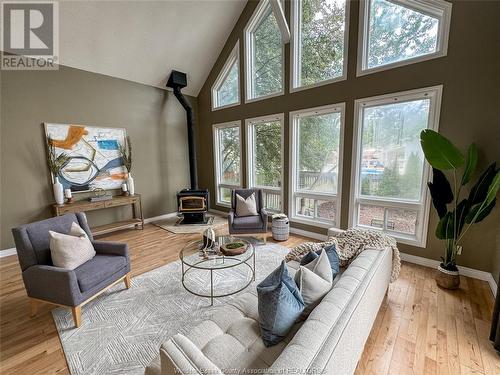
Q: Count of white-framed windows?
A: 8